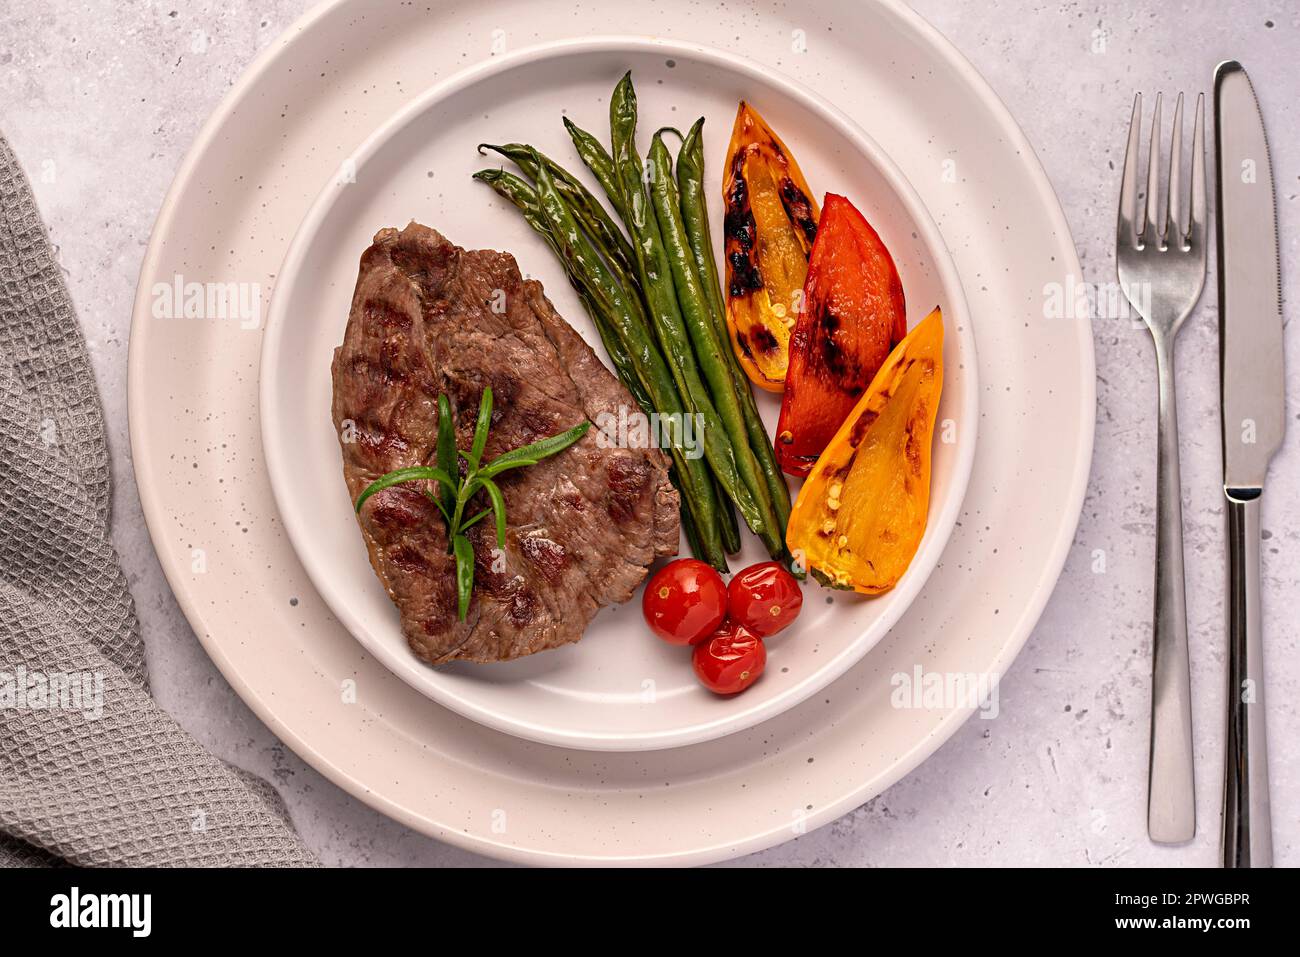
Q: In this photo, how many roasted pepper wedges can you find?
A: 3